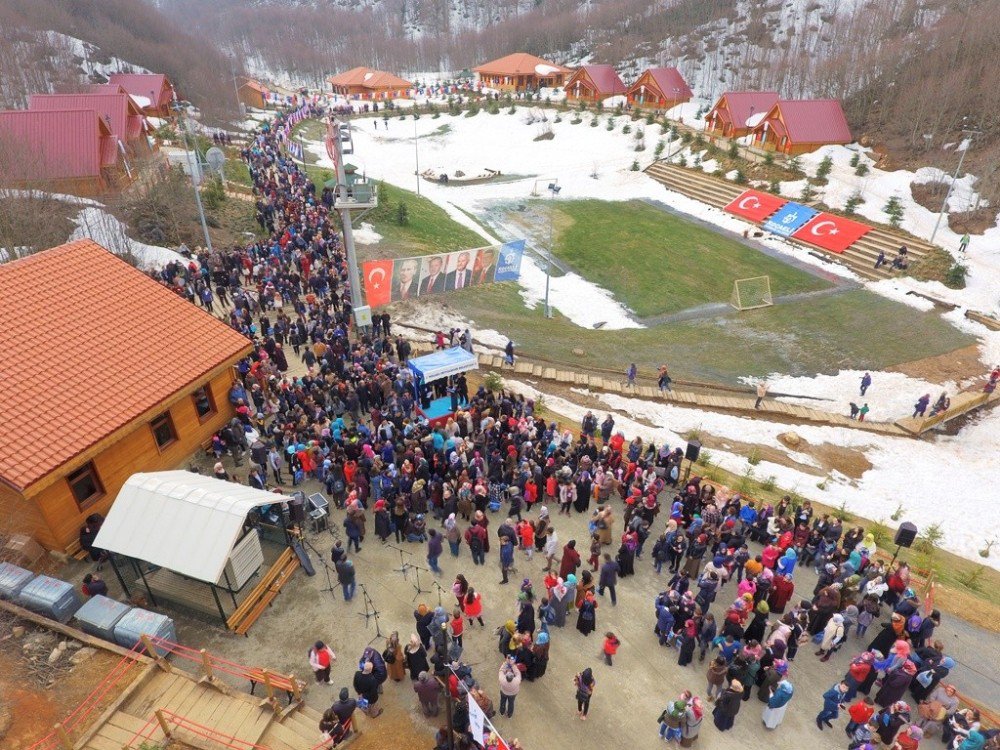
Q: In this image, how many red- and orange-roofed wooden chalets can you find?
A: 12